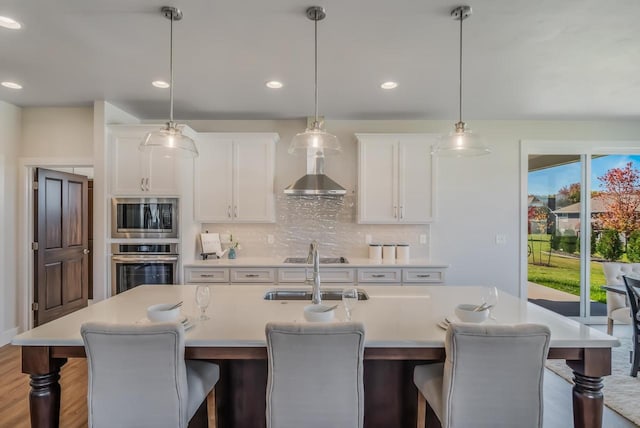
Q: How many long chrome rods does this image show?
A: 3